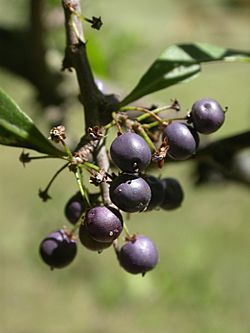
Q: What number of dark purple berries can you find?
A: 11